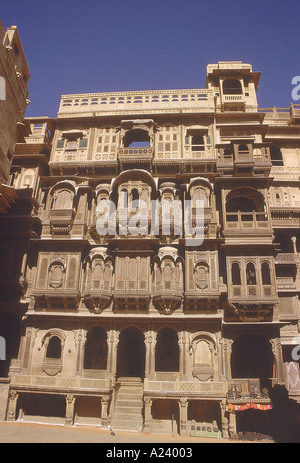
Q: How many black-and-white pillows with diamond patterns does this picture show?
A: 0